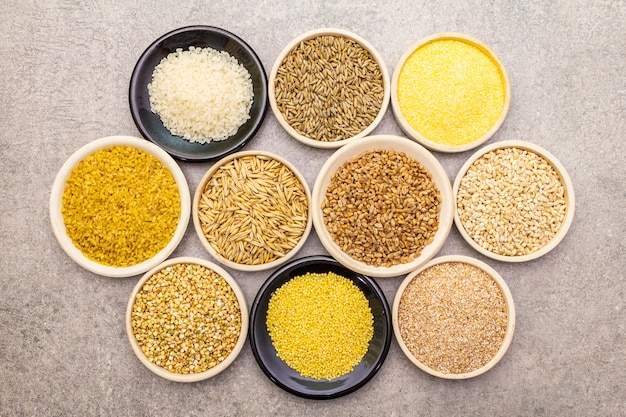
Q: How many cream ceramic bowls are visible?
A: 8